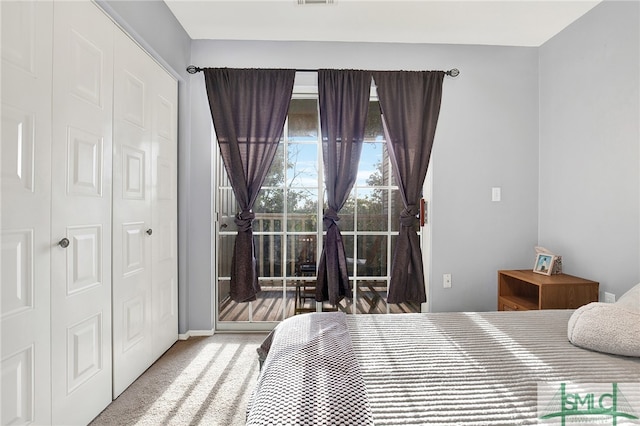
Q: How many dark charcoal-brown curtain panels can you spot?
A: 3